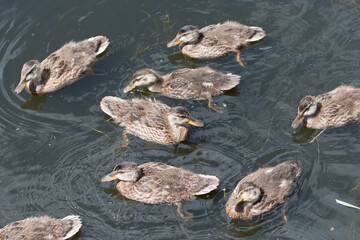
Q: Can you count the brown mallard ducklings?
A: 8